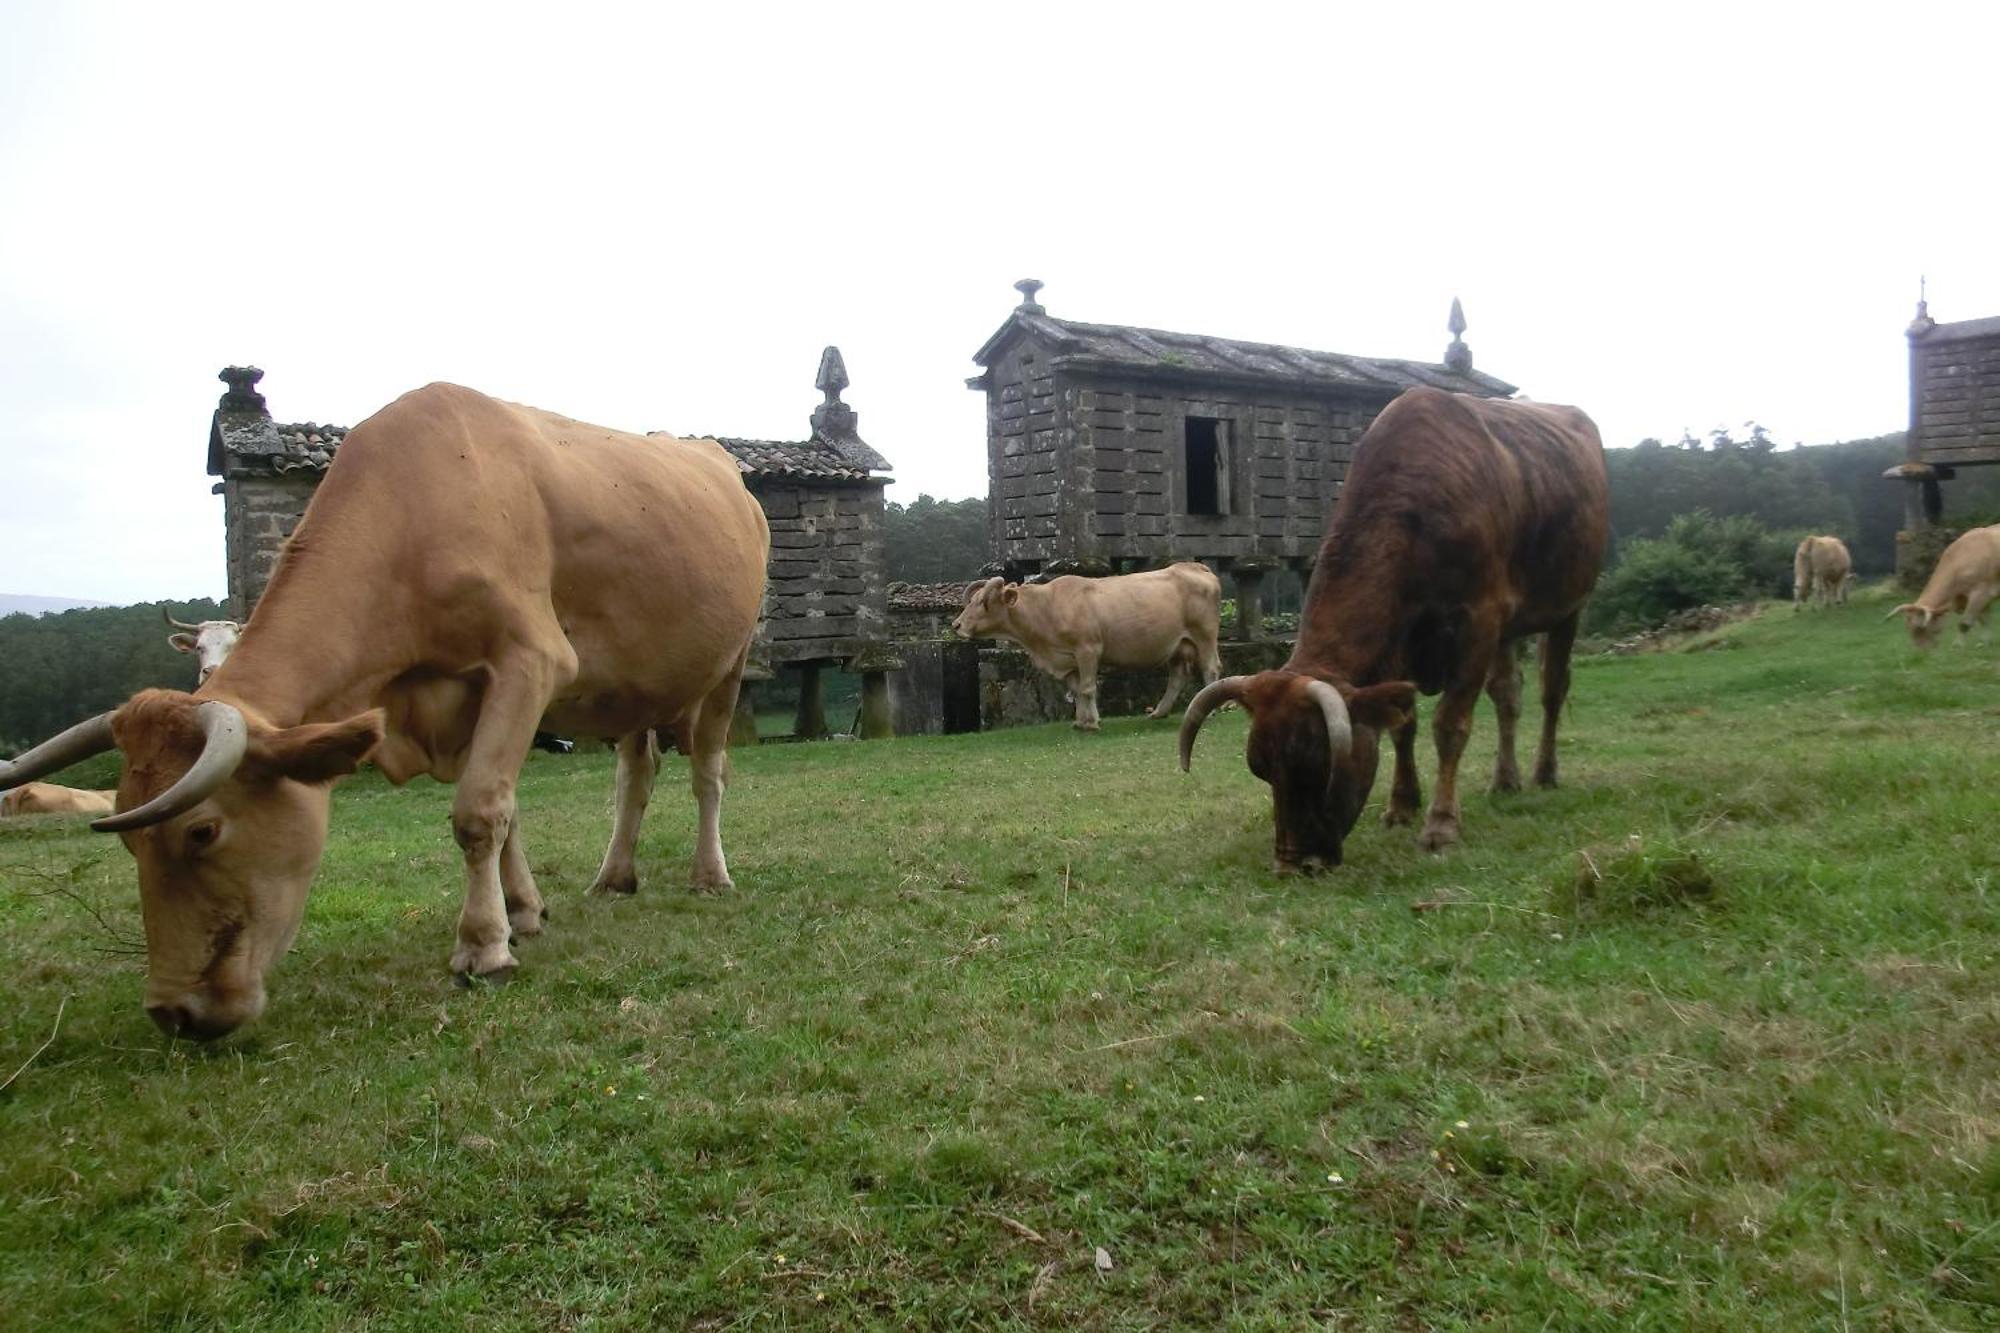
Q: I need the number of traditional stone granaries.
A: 3